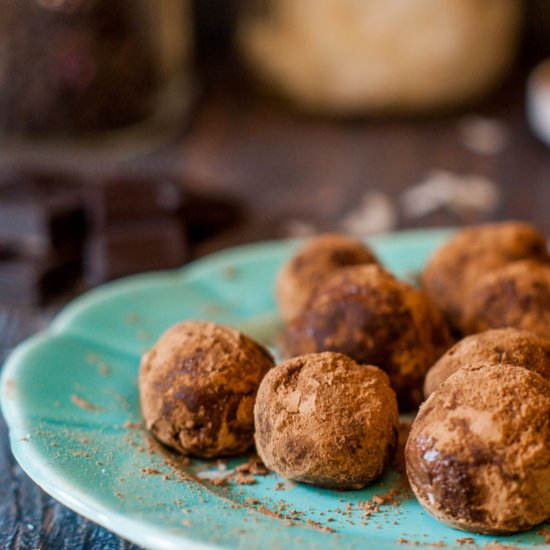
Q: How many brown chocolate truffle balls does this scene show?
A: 8